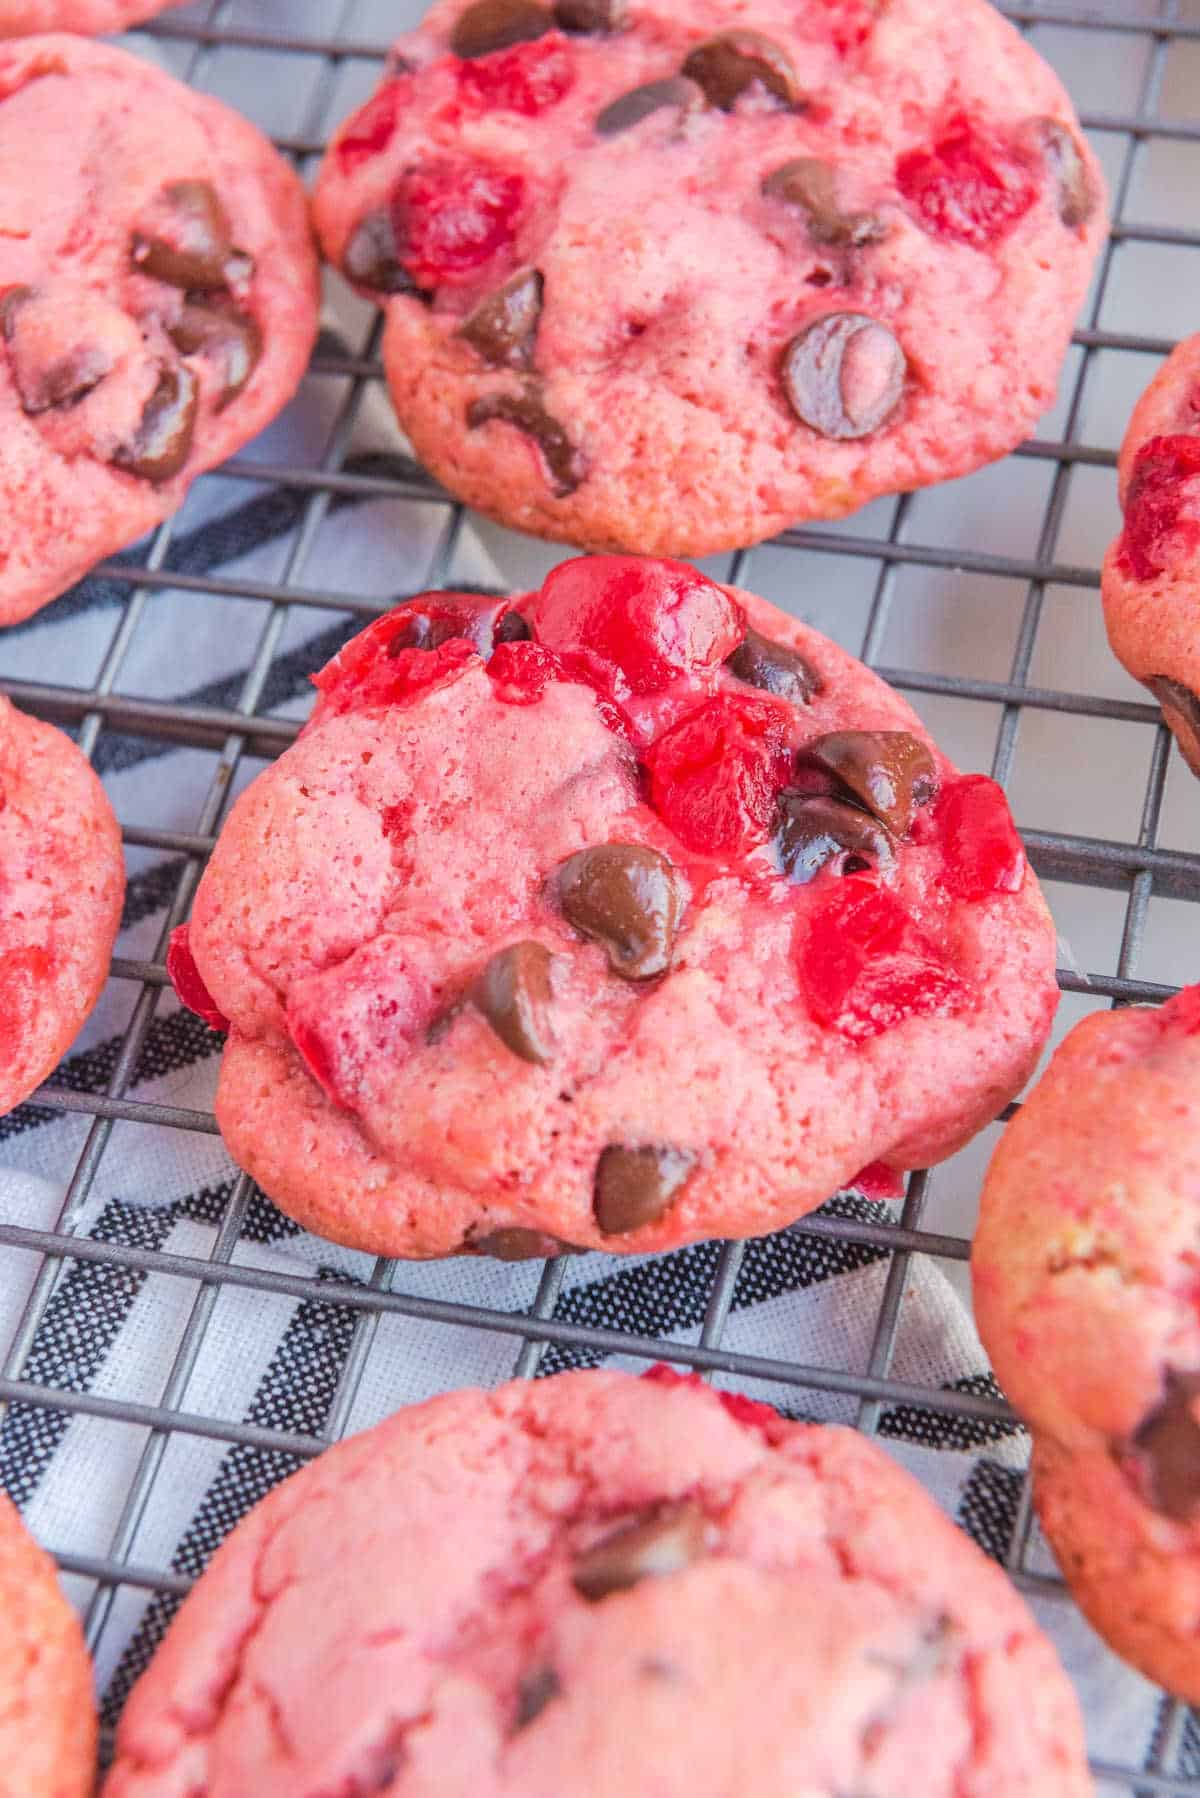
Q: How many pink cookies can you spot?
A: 9